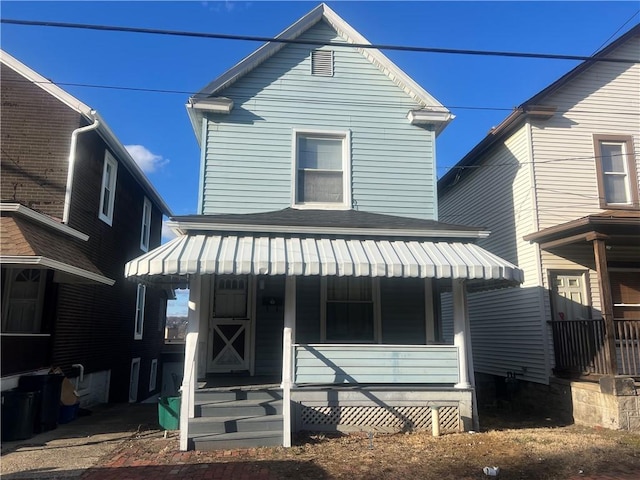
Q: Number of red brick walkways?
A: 1